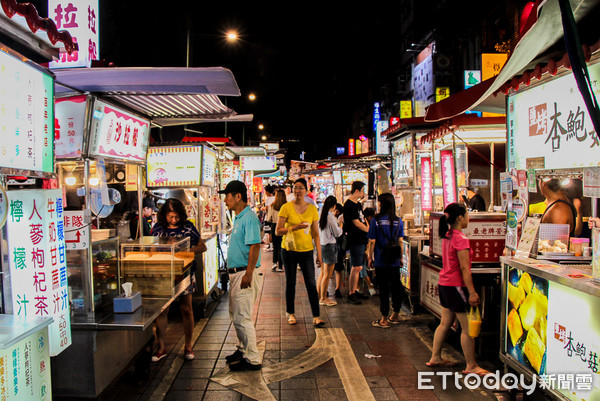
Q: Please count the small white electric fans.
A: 1